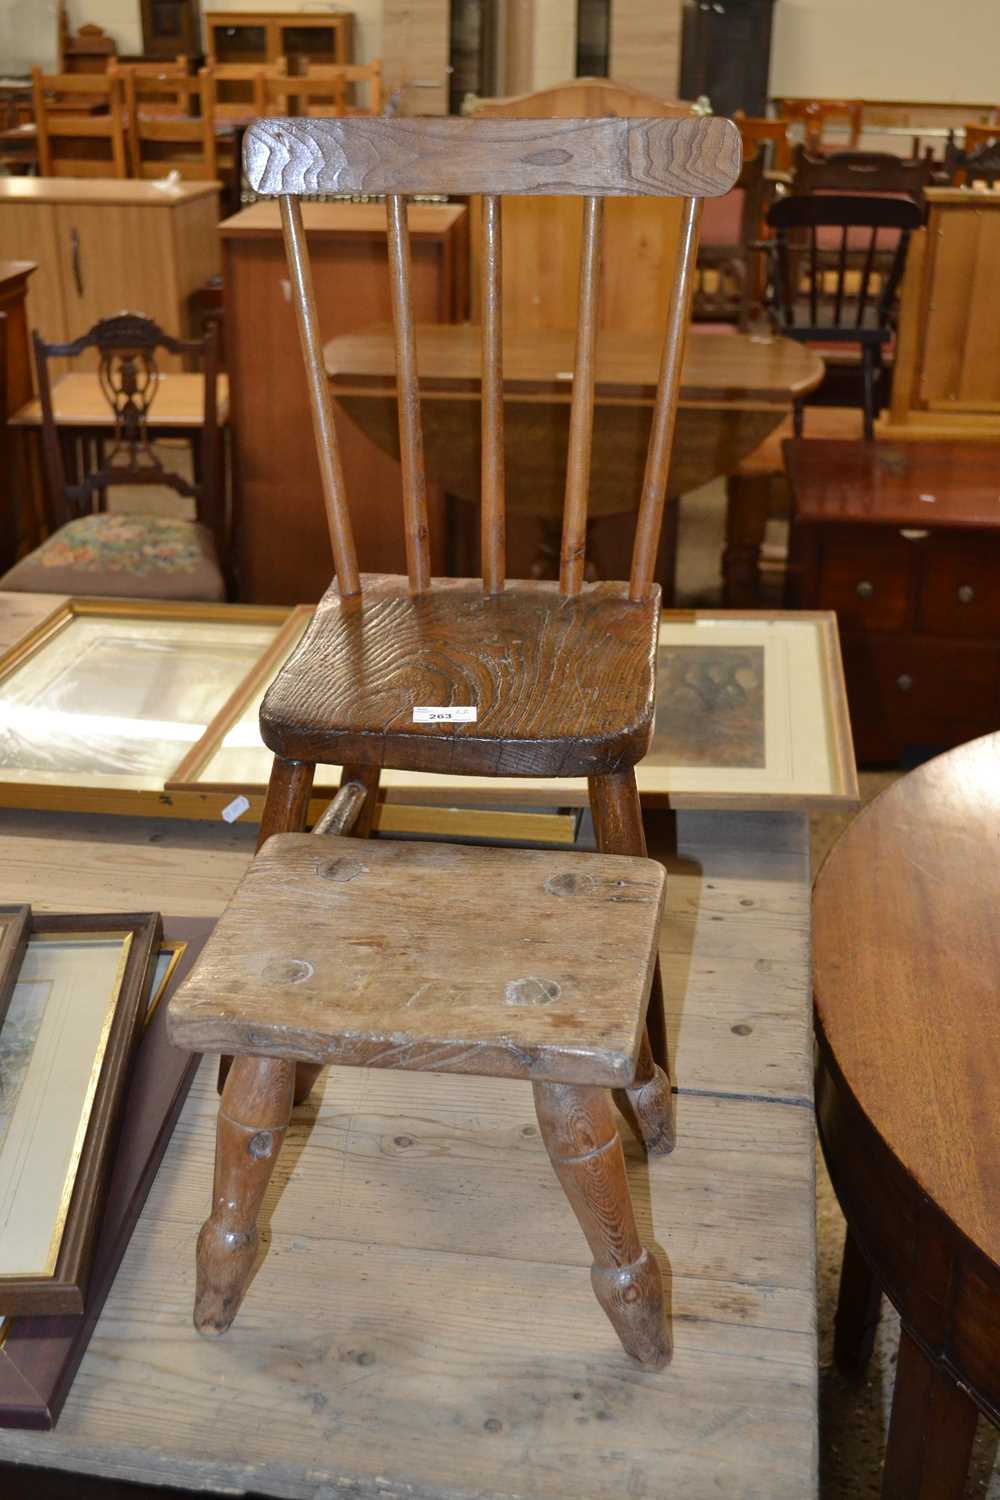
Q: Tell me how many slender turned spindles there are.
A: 5